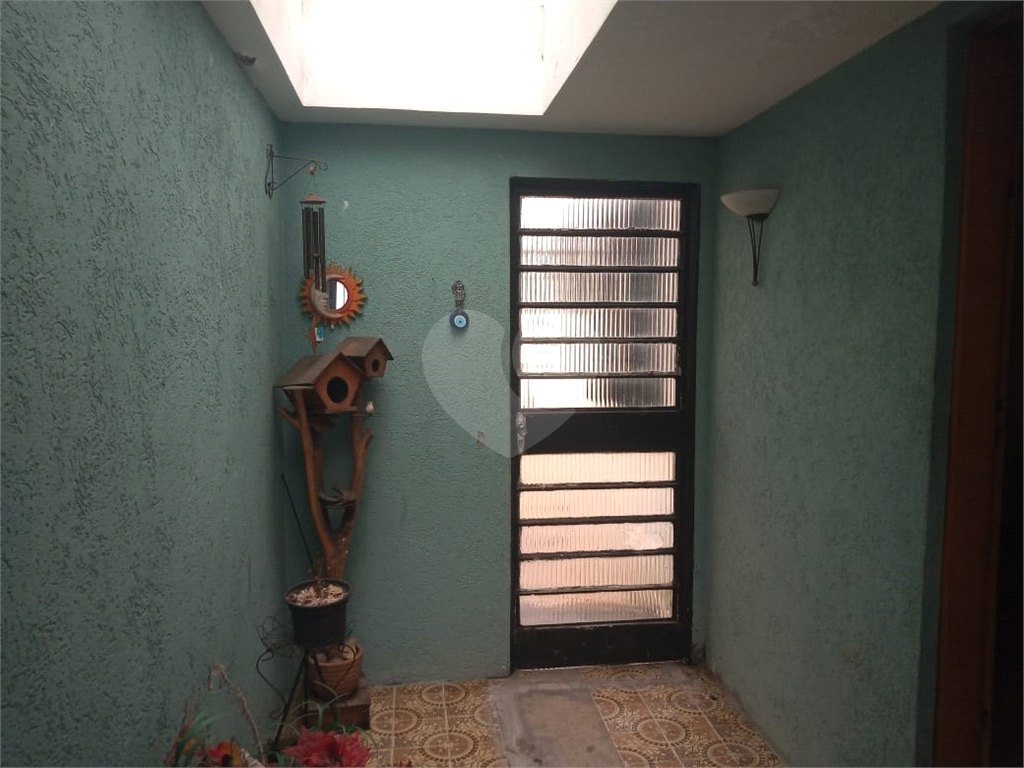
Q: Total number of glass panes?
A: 11